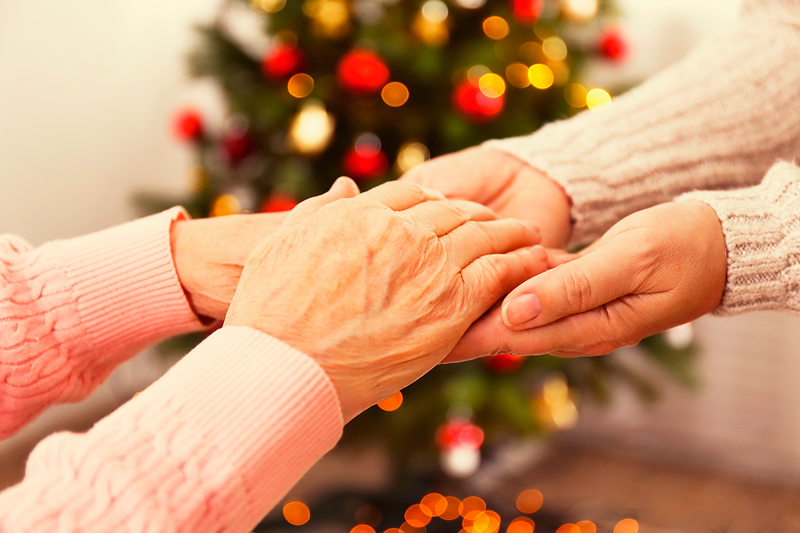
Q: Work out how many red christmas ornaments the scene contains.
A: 11